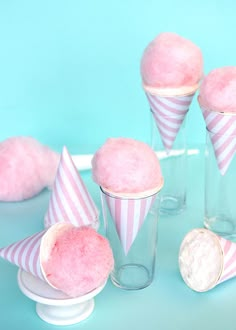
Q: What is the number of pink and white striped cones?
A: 6